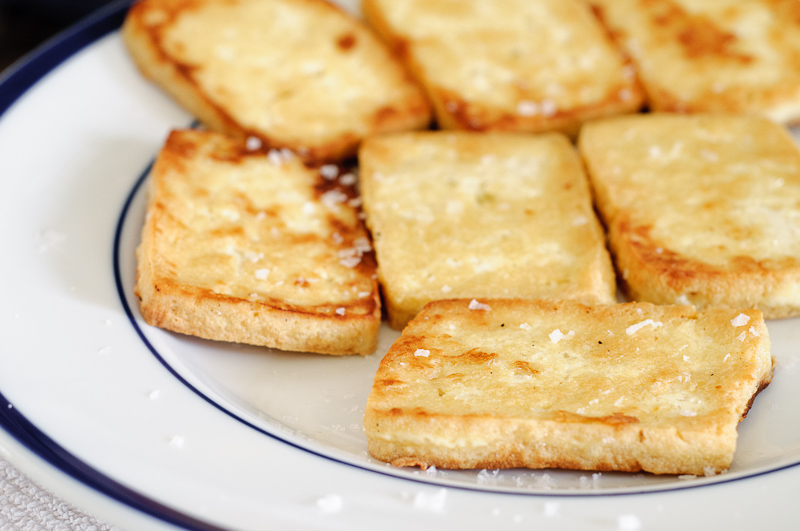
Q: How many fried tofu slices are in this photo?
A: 7